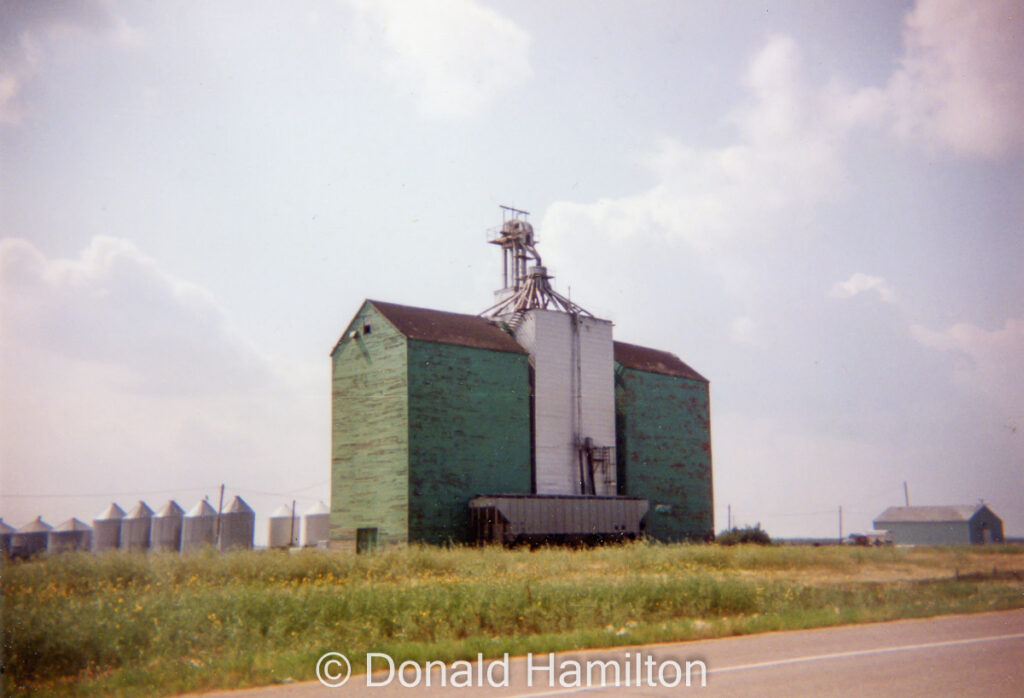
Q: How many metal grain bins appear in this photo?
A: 10